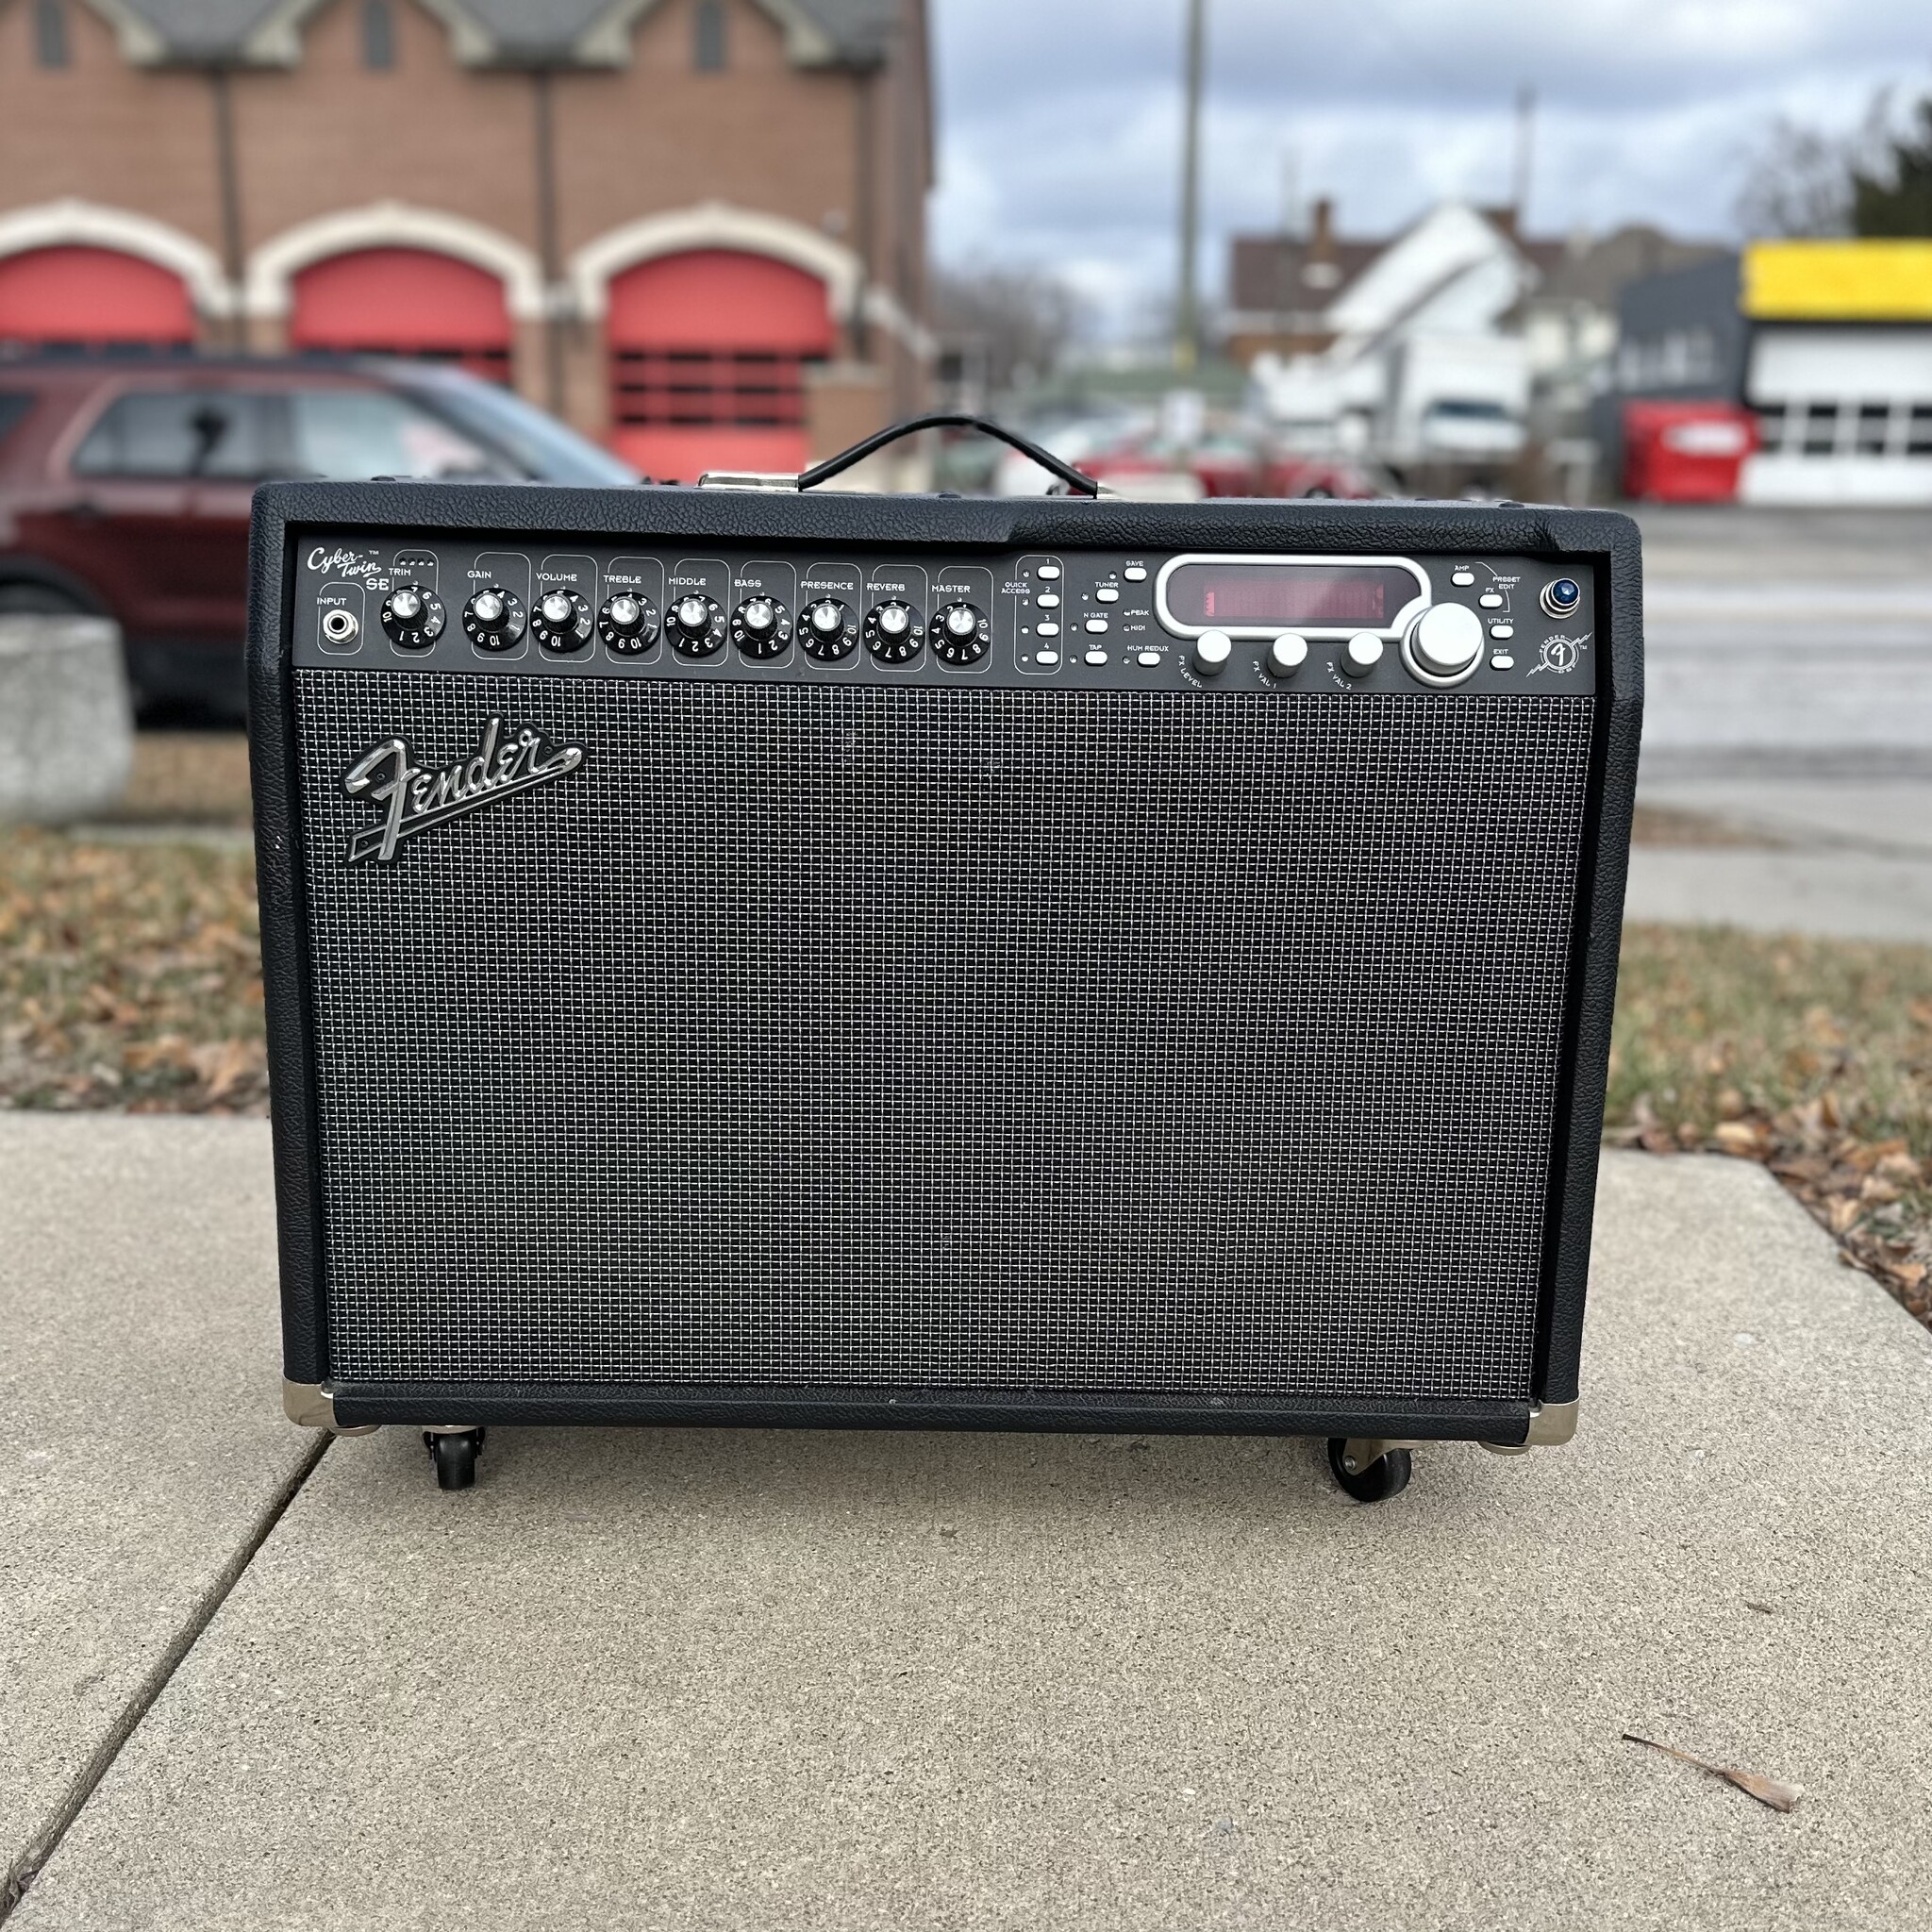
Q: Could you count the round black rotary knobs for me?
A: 9